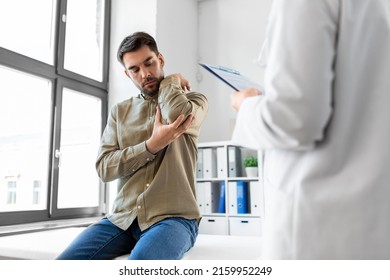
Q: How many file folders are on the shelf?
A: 10